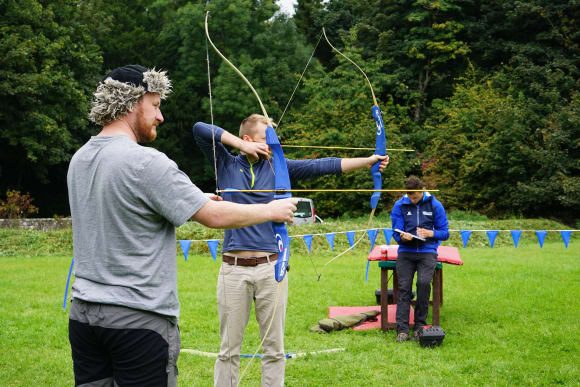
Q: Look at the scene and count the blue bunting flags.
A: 12